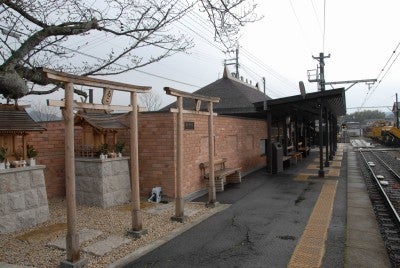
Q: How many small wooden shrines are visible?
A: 2